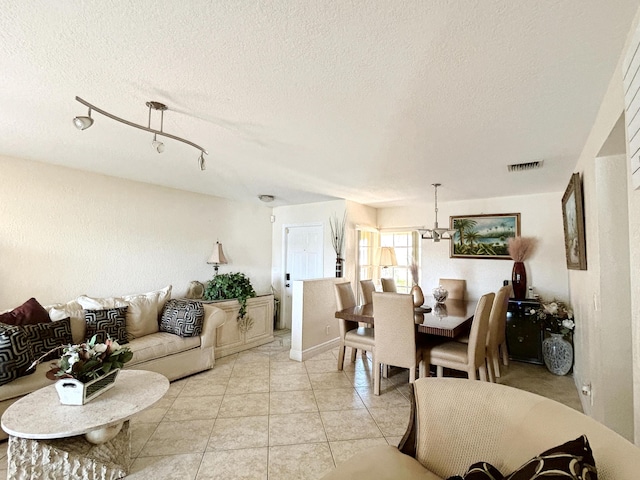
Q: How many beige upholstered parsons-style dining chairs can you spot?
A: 8